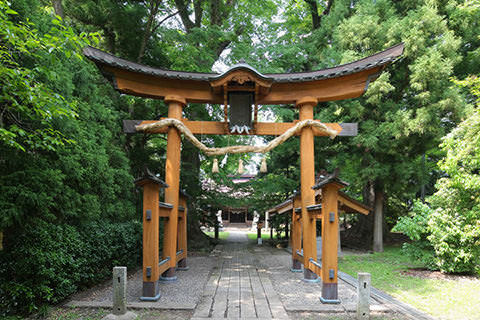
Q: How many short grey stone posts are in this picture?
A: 2